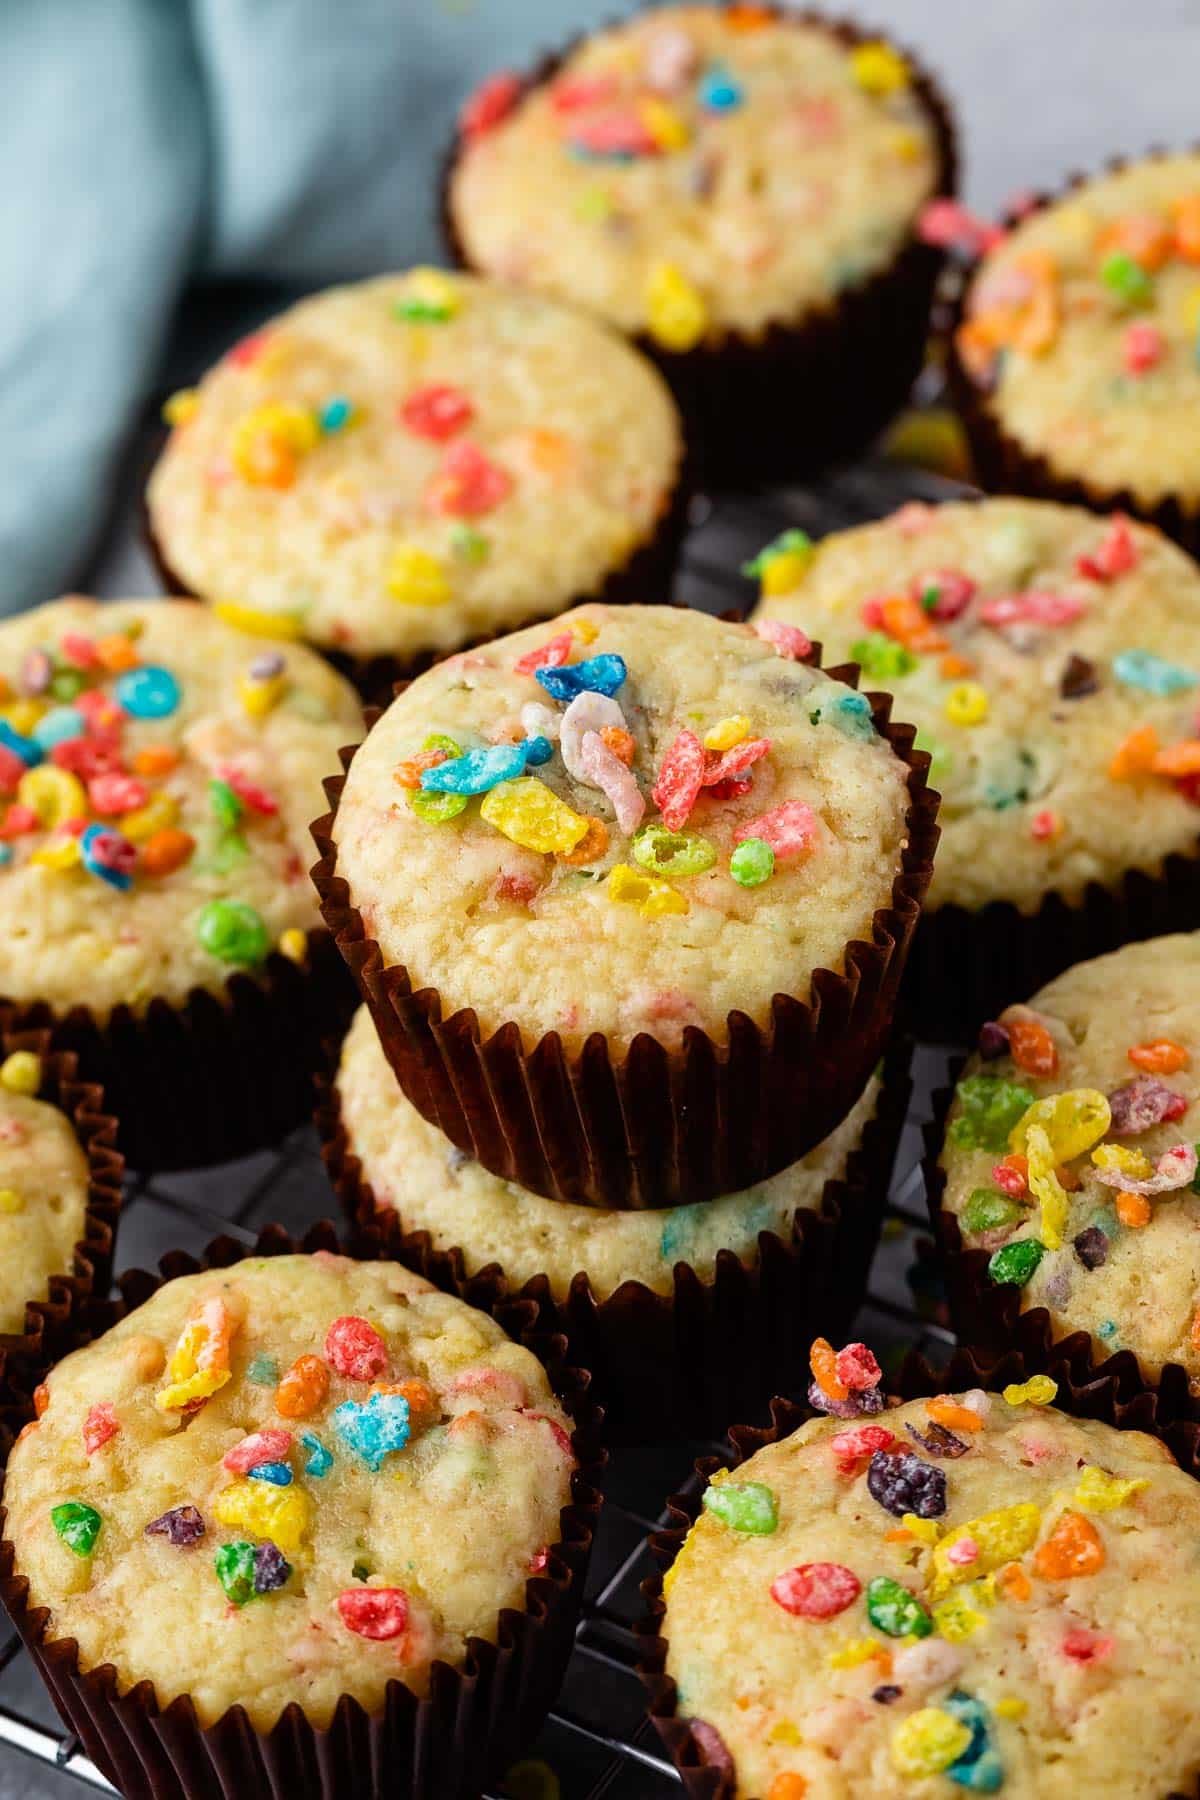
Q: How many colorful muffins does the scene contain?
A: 11